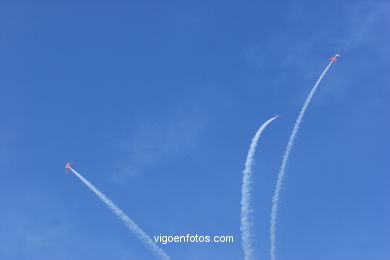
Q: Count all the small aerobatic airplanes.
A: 3